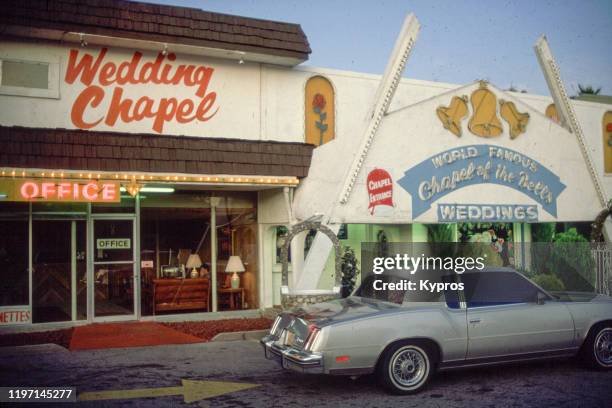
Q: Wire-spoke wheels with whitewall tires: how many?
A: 2